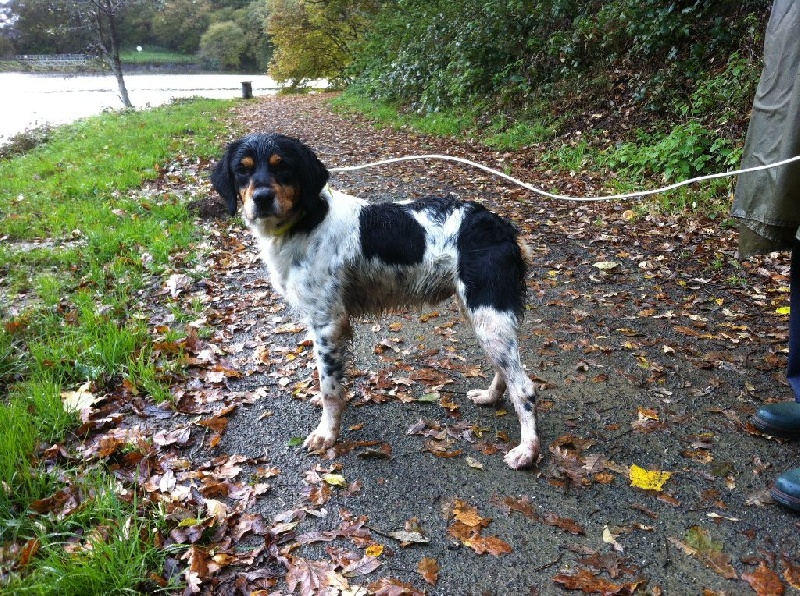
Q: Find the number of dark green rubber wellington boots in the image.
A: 2